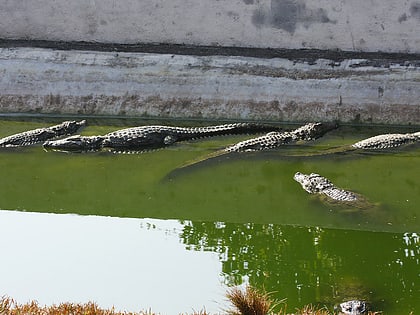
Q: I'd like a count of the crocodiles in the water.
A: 6